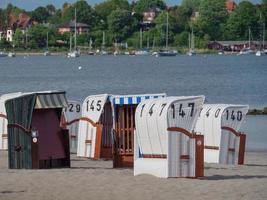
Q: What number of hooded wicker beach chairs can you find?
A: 7